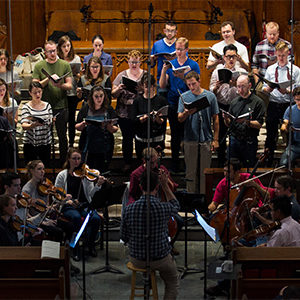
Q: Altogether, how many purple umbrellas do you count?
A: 0